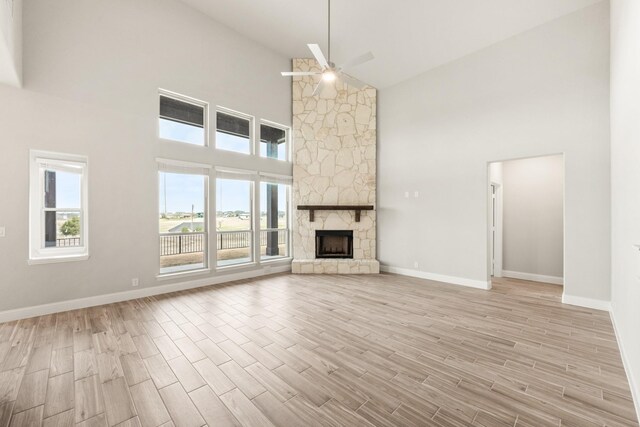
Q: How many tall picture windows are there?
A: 3